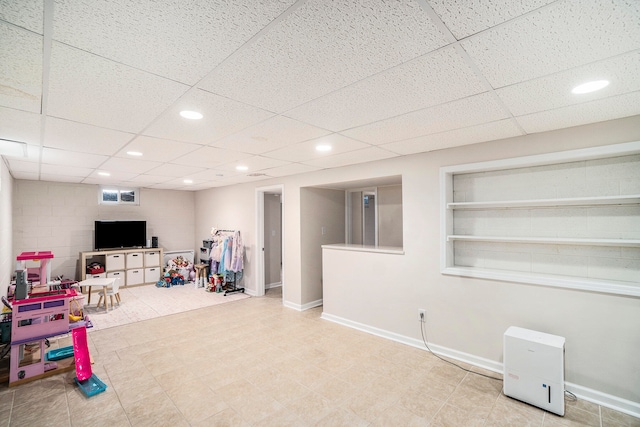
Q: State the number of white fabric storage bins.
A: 7